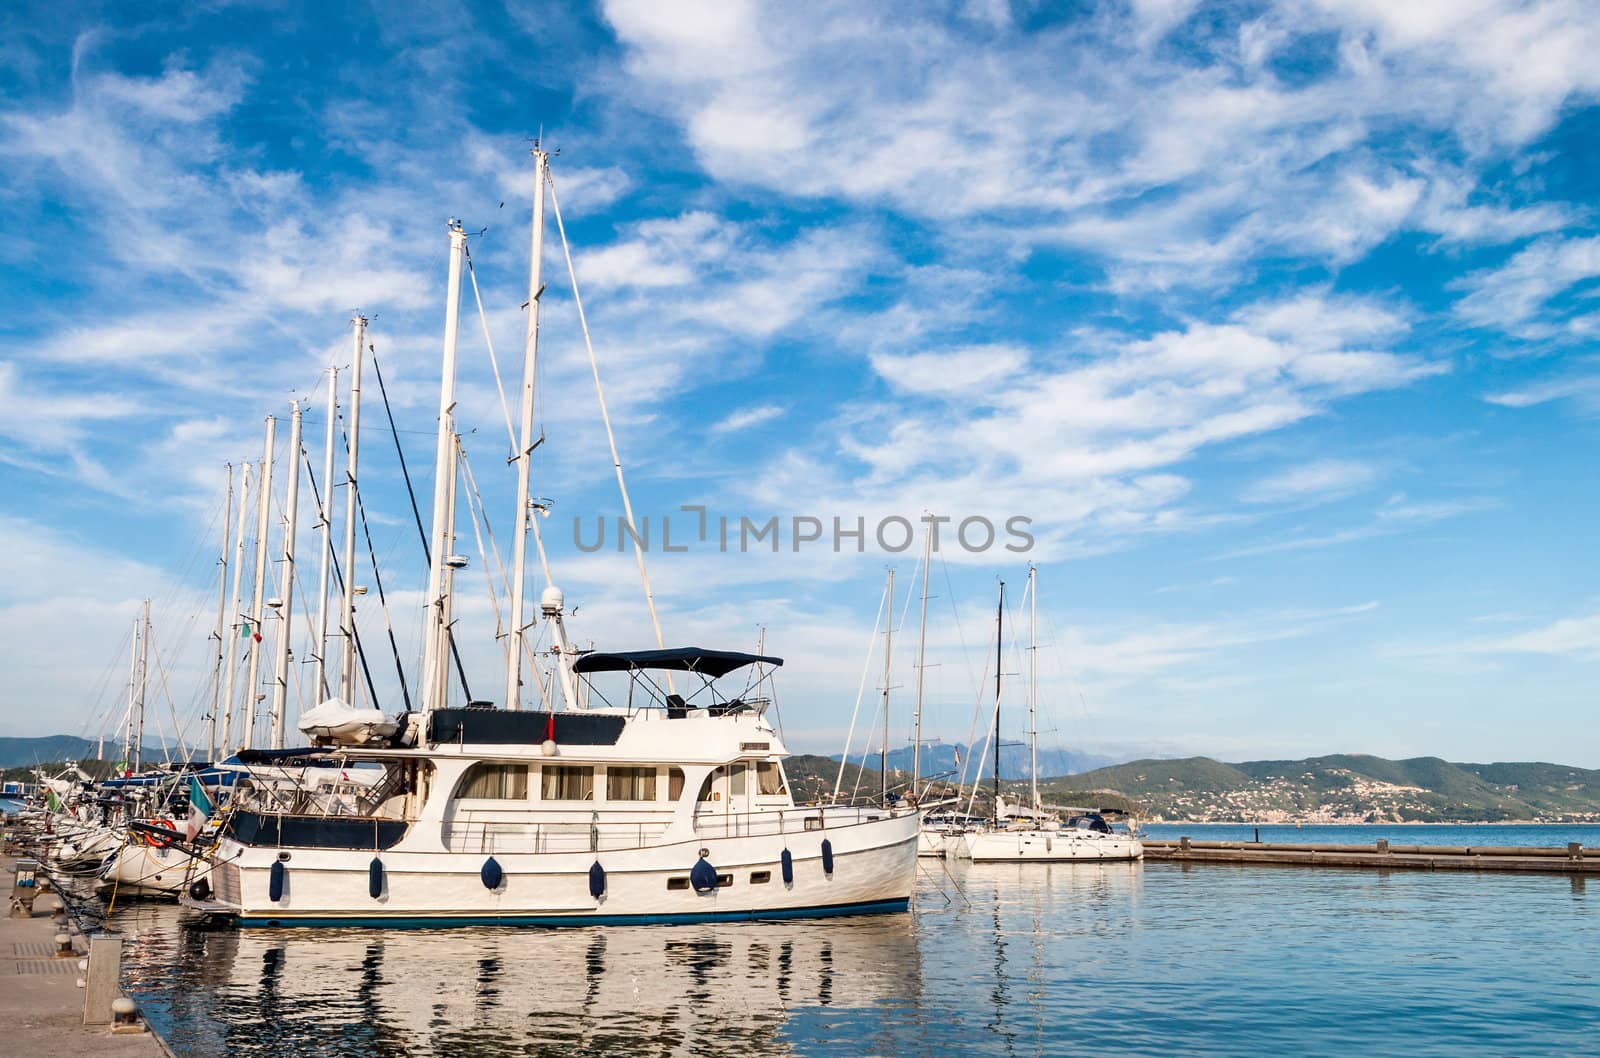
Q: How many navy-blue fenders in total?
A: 7